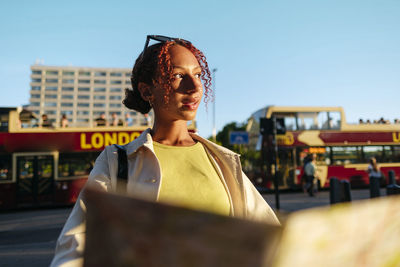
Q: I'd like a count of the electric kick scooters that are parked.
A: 0